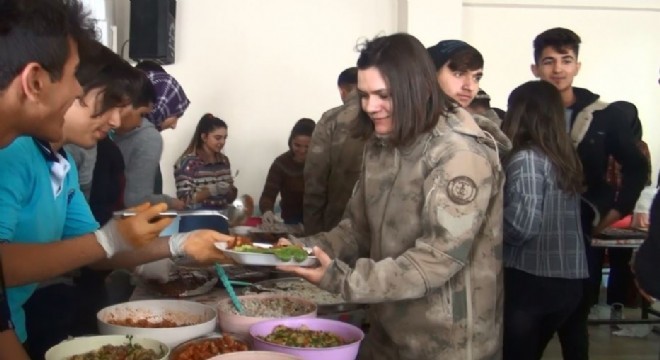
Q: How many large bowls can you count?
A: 6